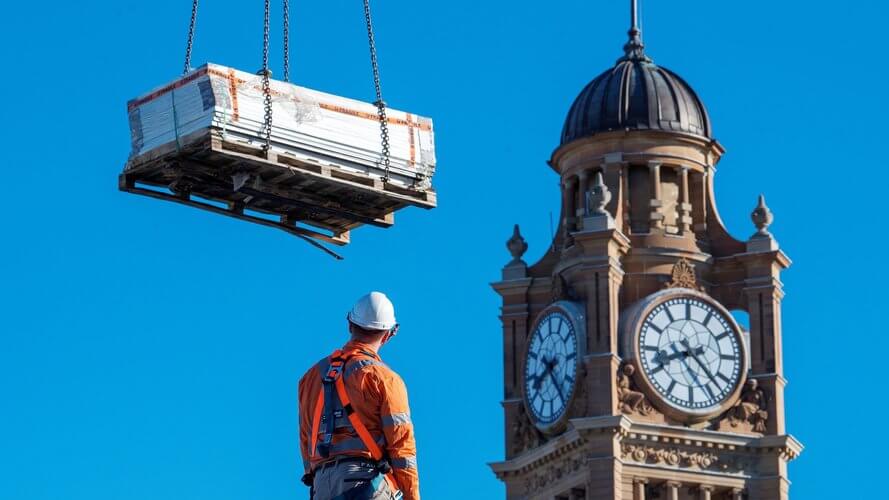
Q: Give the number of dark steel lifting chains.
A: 4